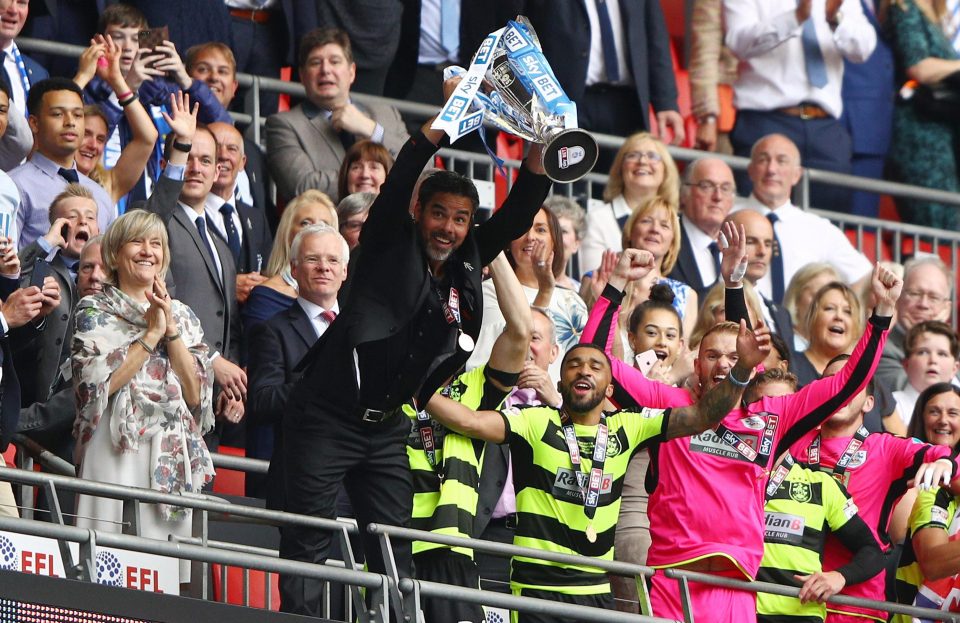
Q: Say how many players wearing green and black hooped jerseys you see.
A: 4